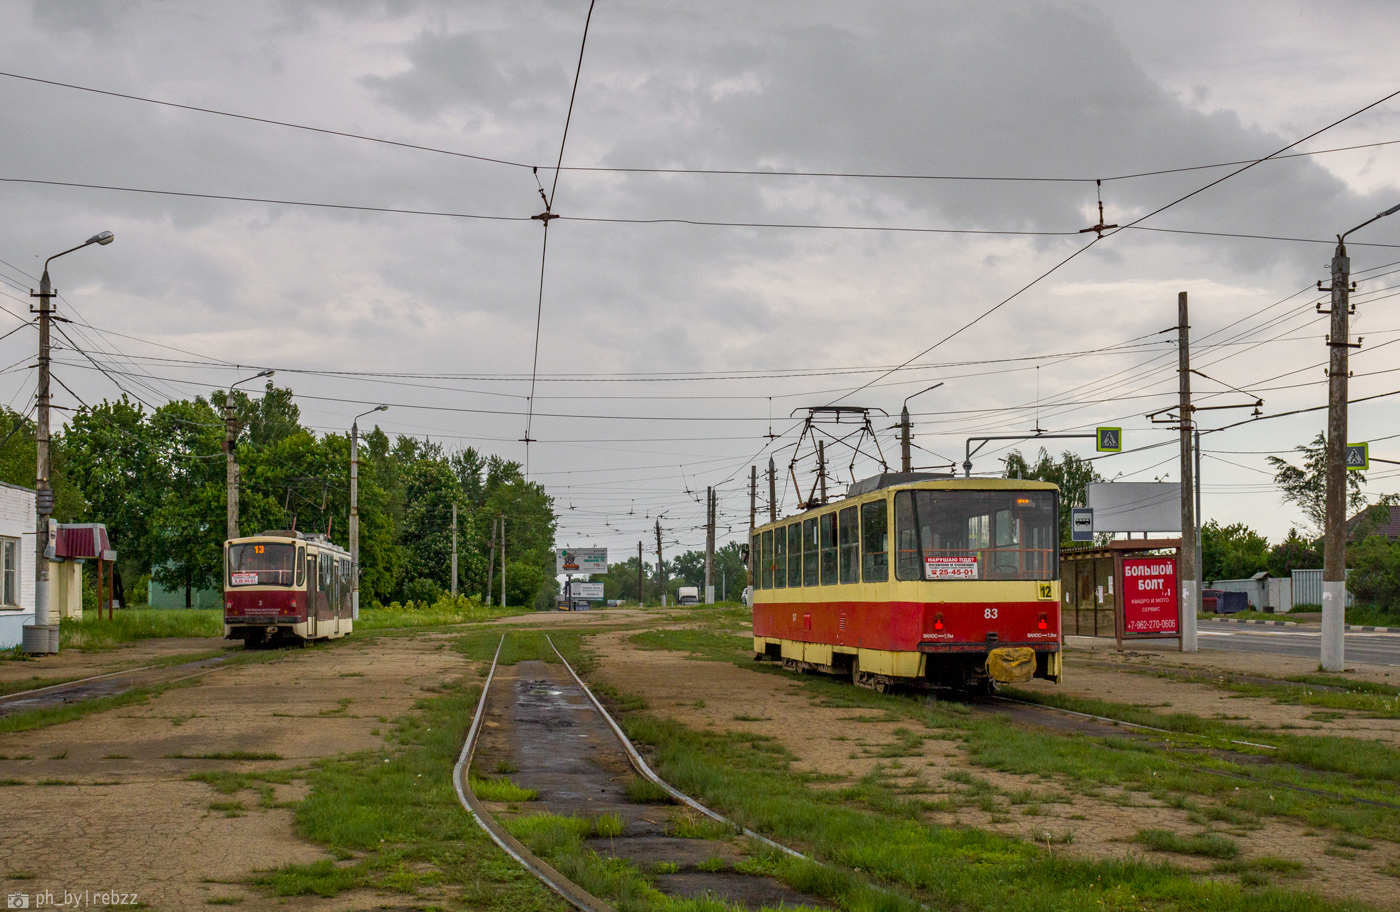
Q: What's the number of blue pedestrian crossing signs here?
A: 2